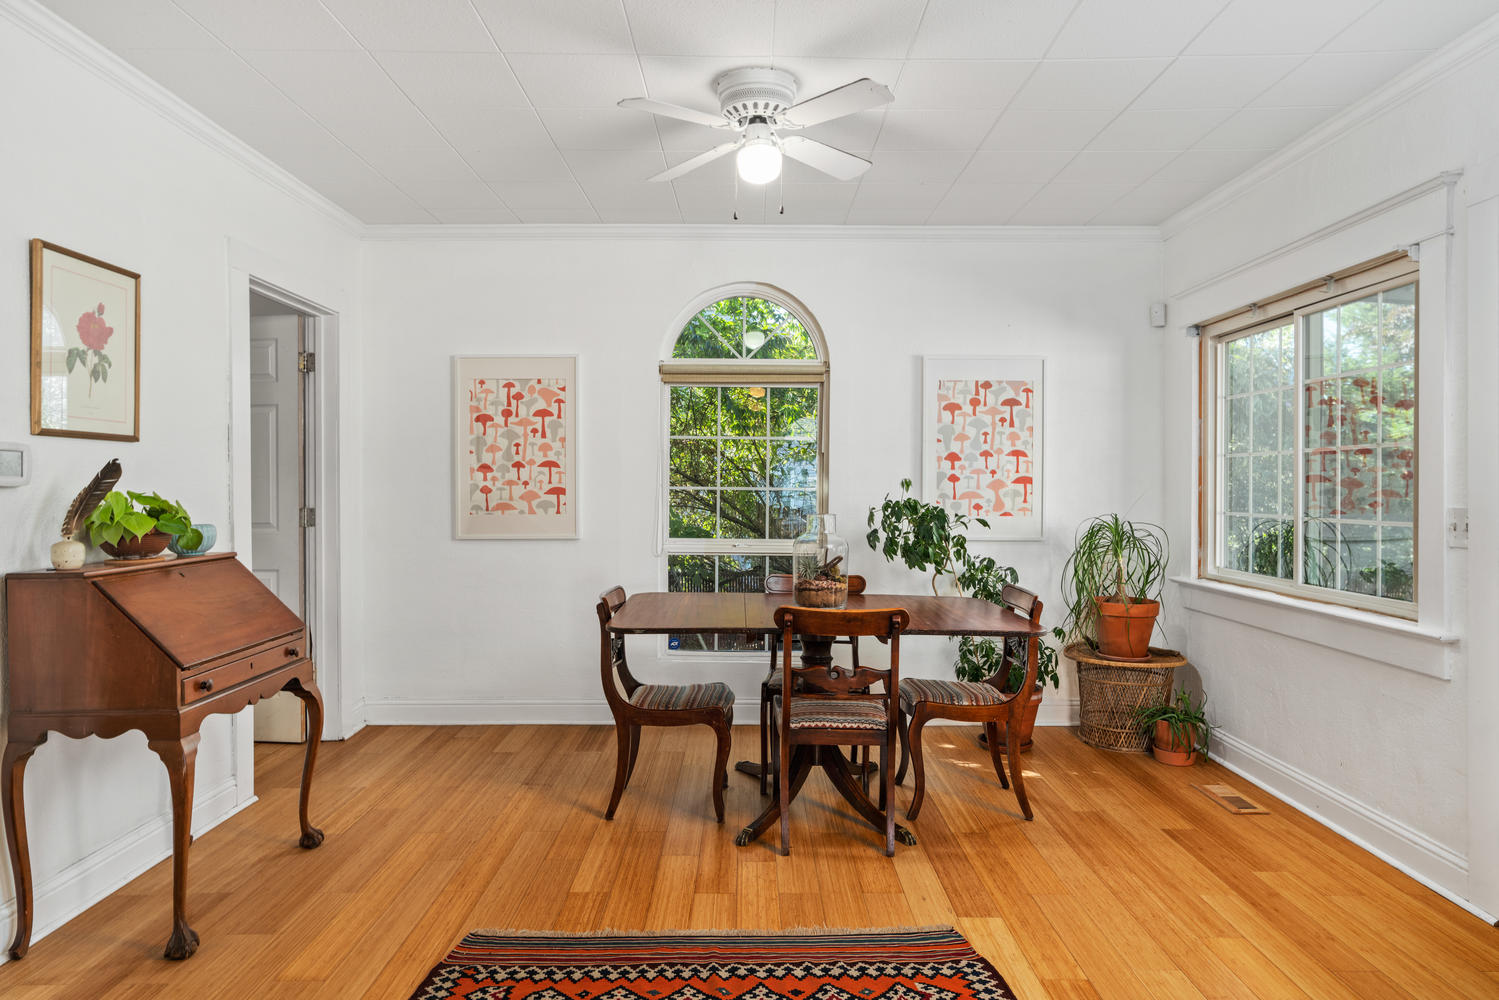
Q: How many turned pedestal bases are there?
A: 1